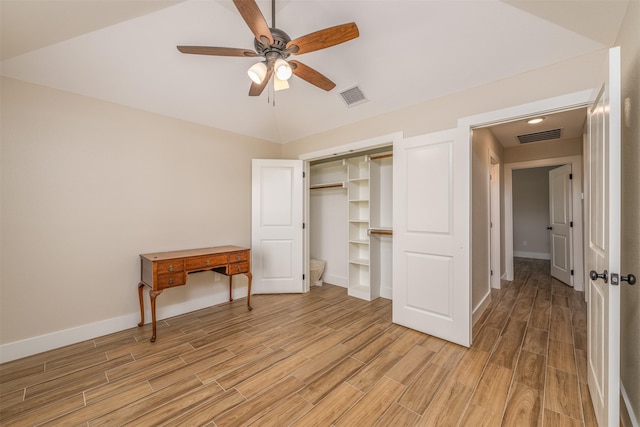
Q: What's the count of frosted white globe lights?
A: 3